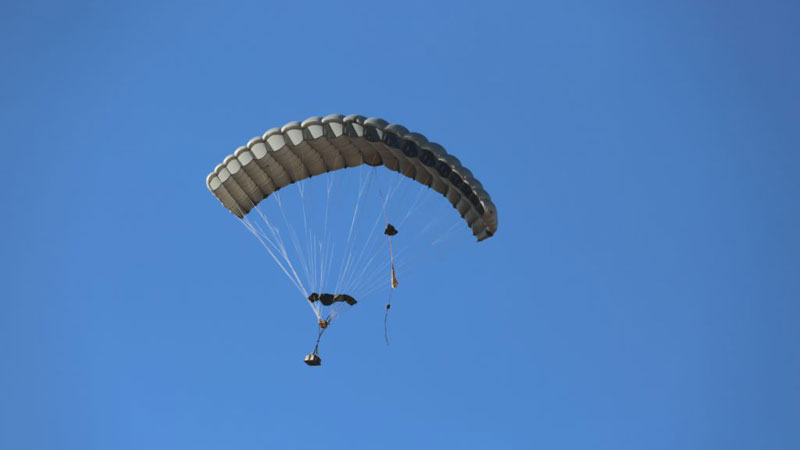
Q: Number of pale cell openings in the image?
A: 11